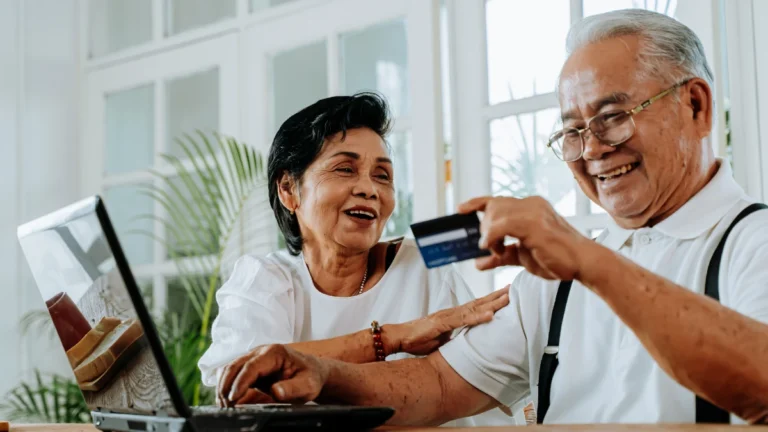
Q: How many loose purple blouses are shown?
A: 0